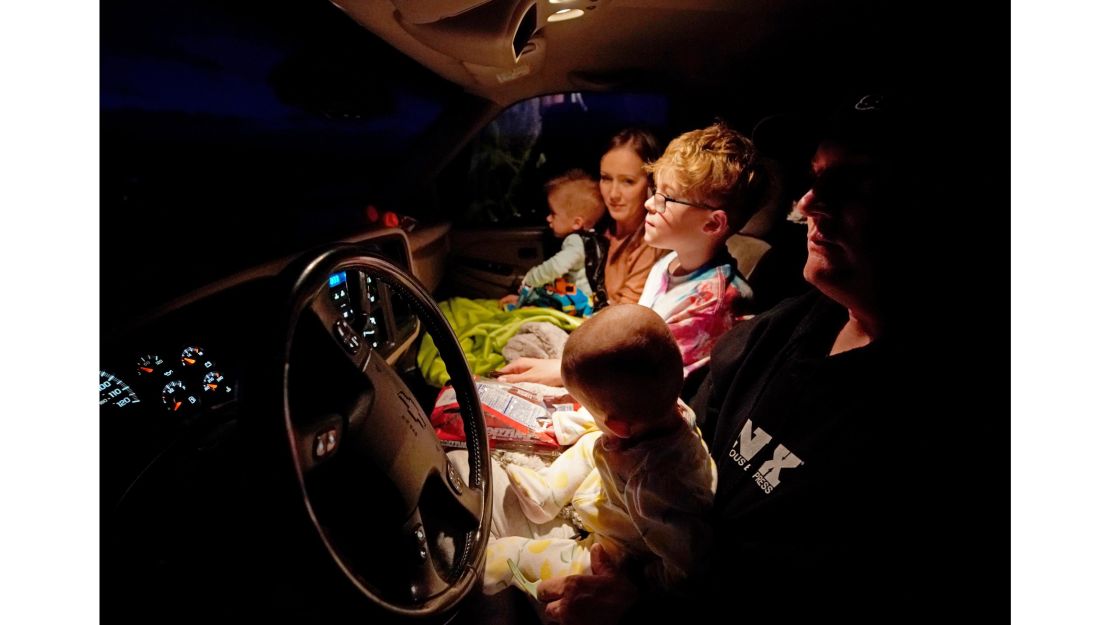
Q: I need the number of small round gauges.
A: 4